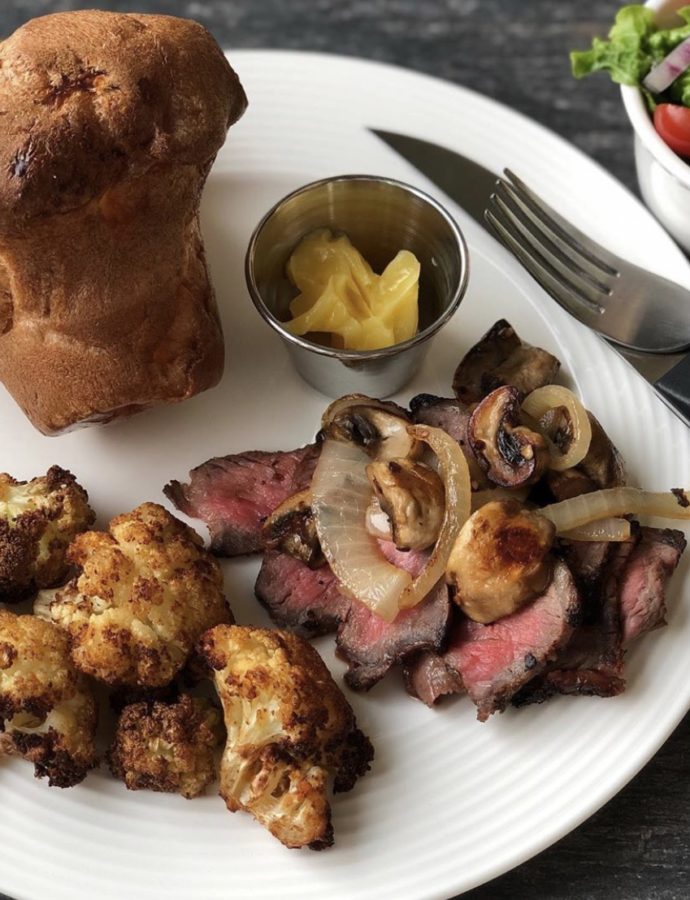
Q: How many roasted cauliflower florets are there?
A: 5